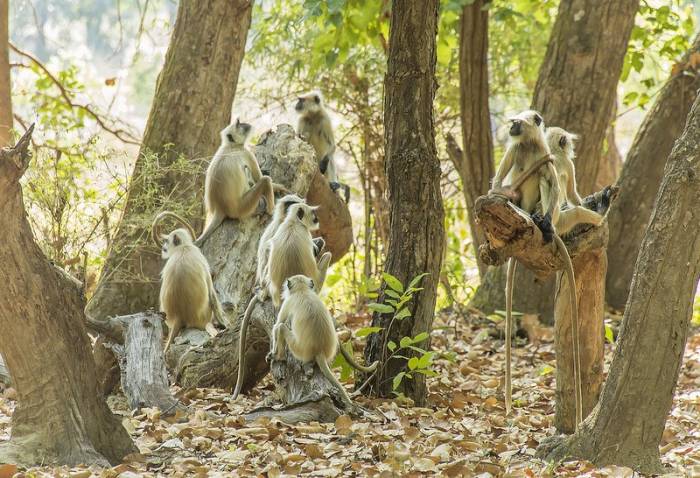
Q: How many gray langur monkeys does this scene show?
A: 8